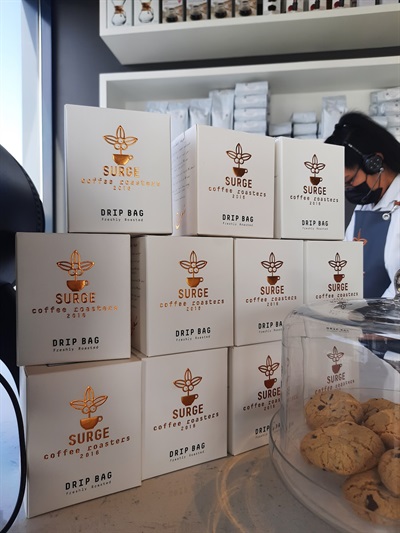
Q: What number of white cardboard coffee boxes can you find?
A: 11